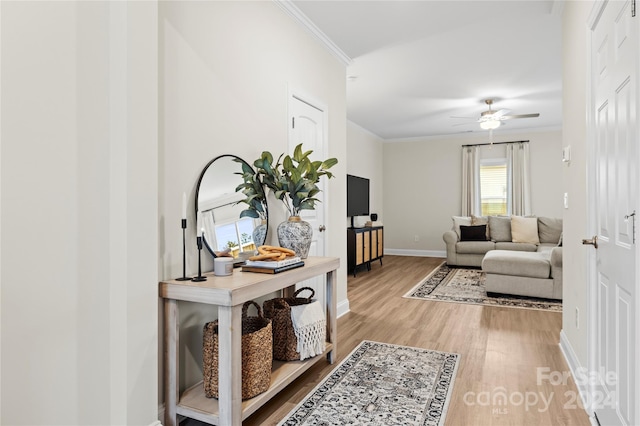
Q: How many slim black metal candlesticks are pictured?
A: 2